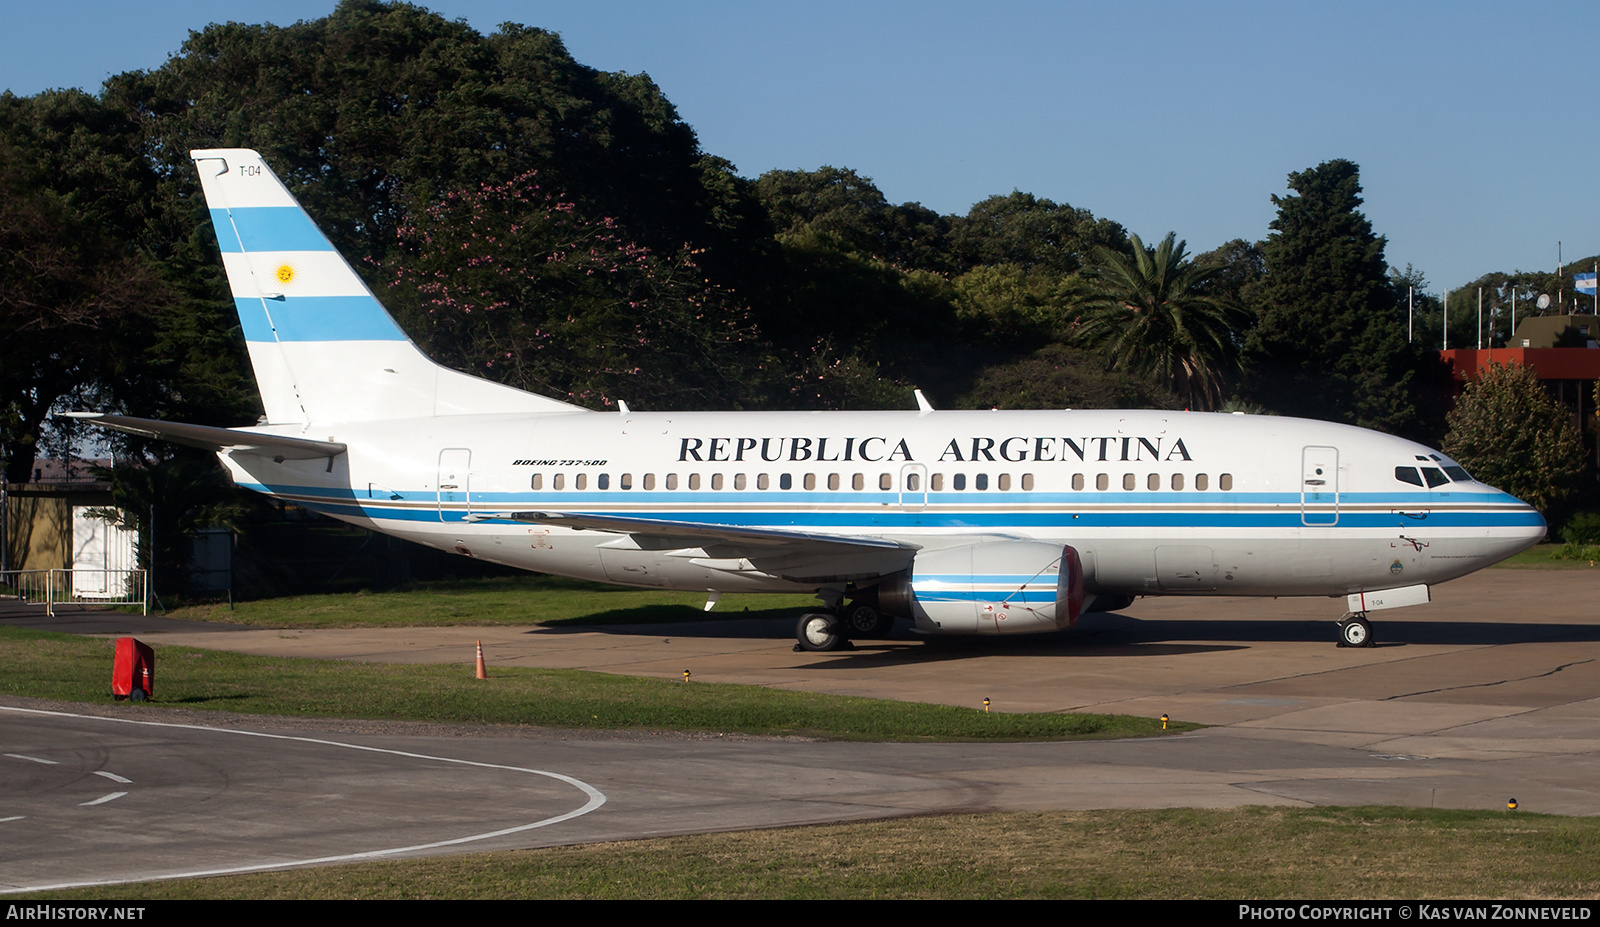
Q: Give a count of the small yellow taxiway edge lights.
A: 4